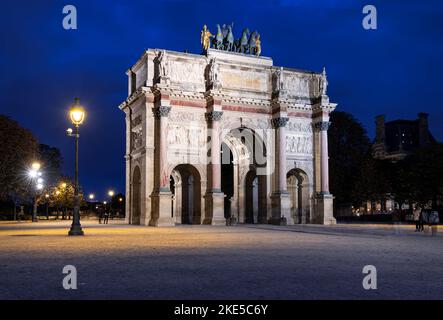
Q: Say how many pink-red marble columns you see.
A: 4